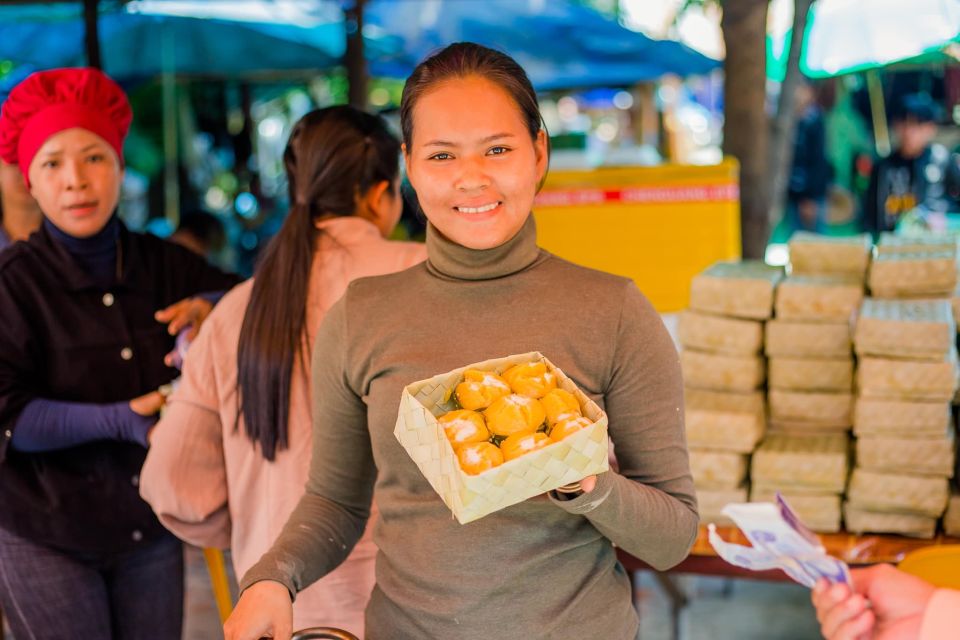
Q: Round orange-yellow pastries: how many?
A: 8